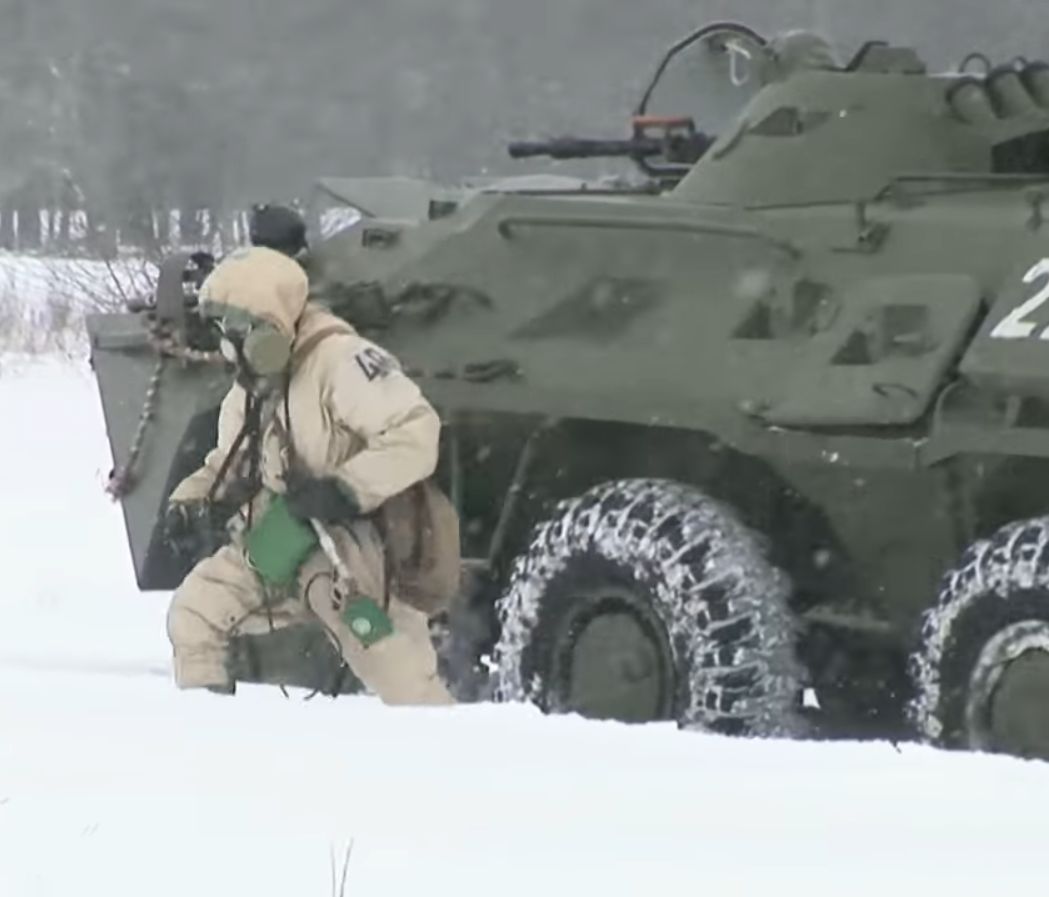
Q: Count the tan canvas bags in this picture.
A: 1